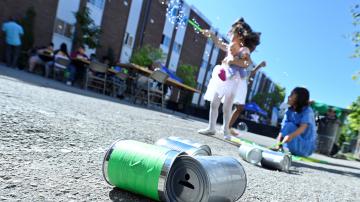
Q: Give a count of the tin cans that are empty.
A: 5